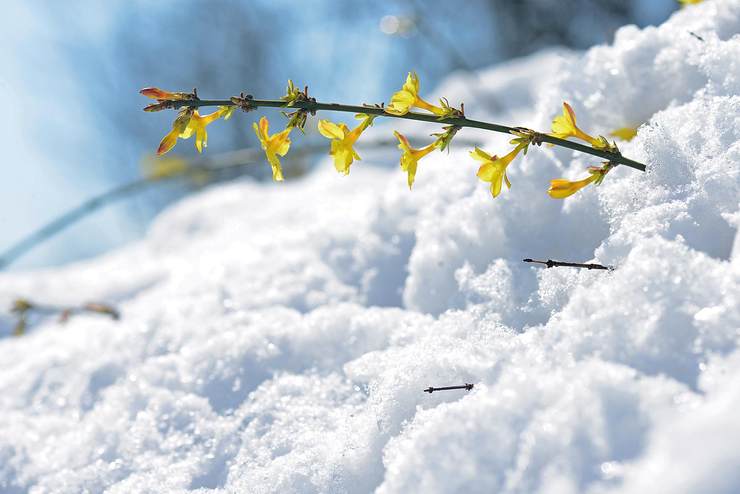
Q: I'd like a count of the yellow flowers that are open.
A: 7